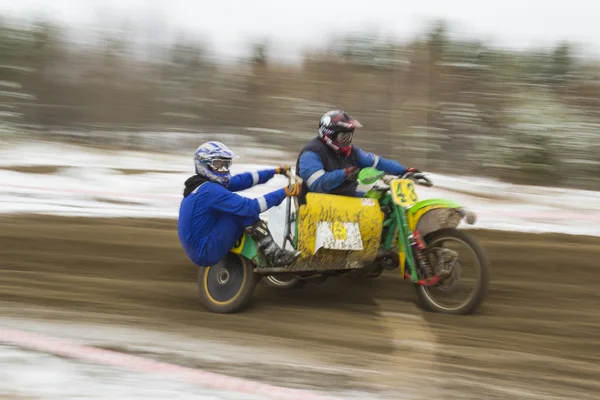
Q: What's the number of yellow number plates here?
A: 1